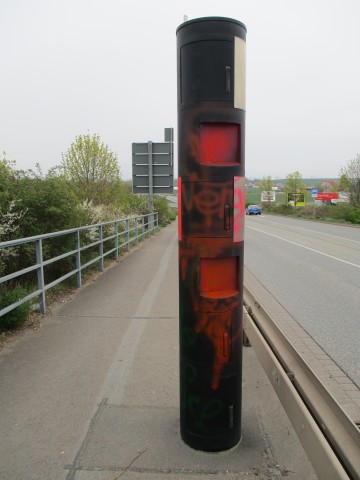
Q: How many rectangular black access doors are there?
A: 4